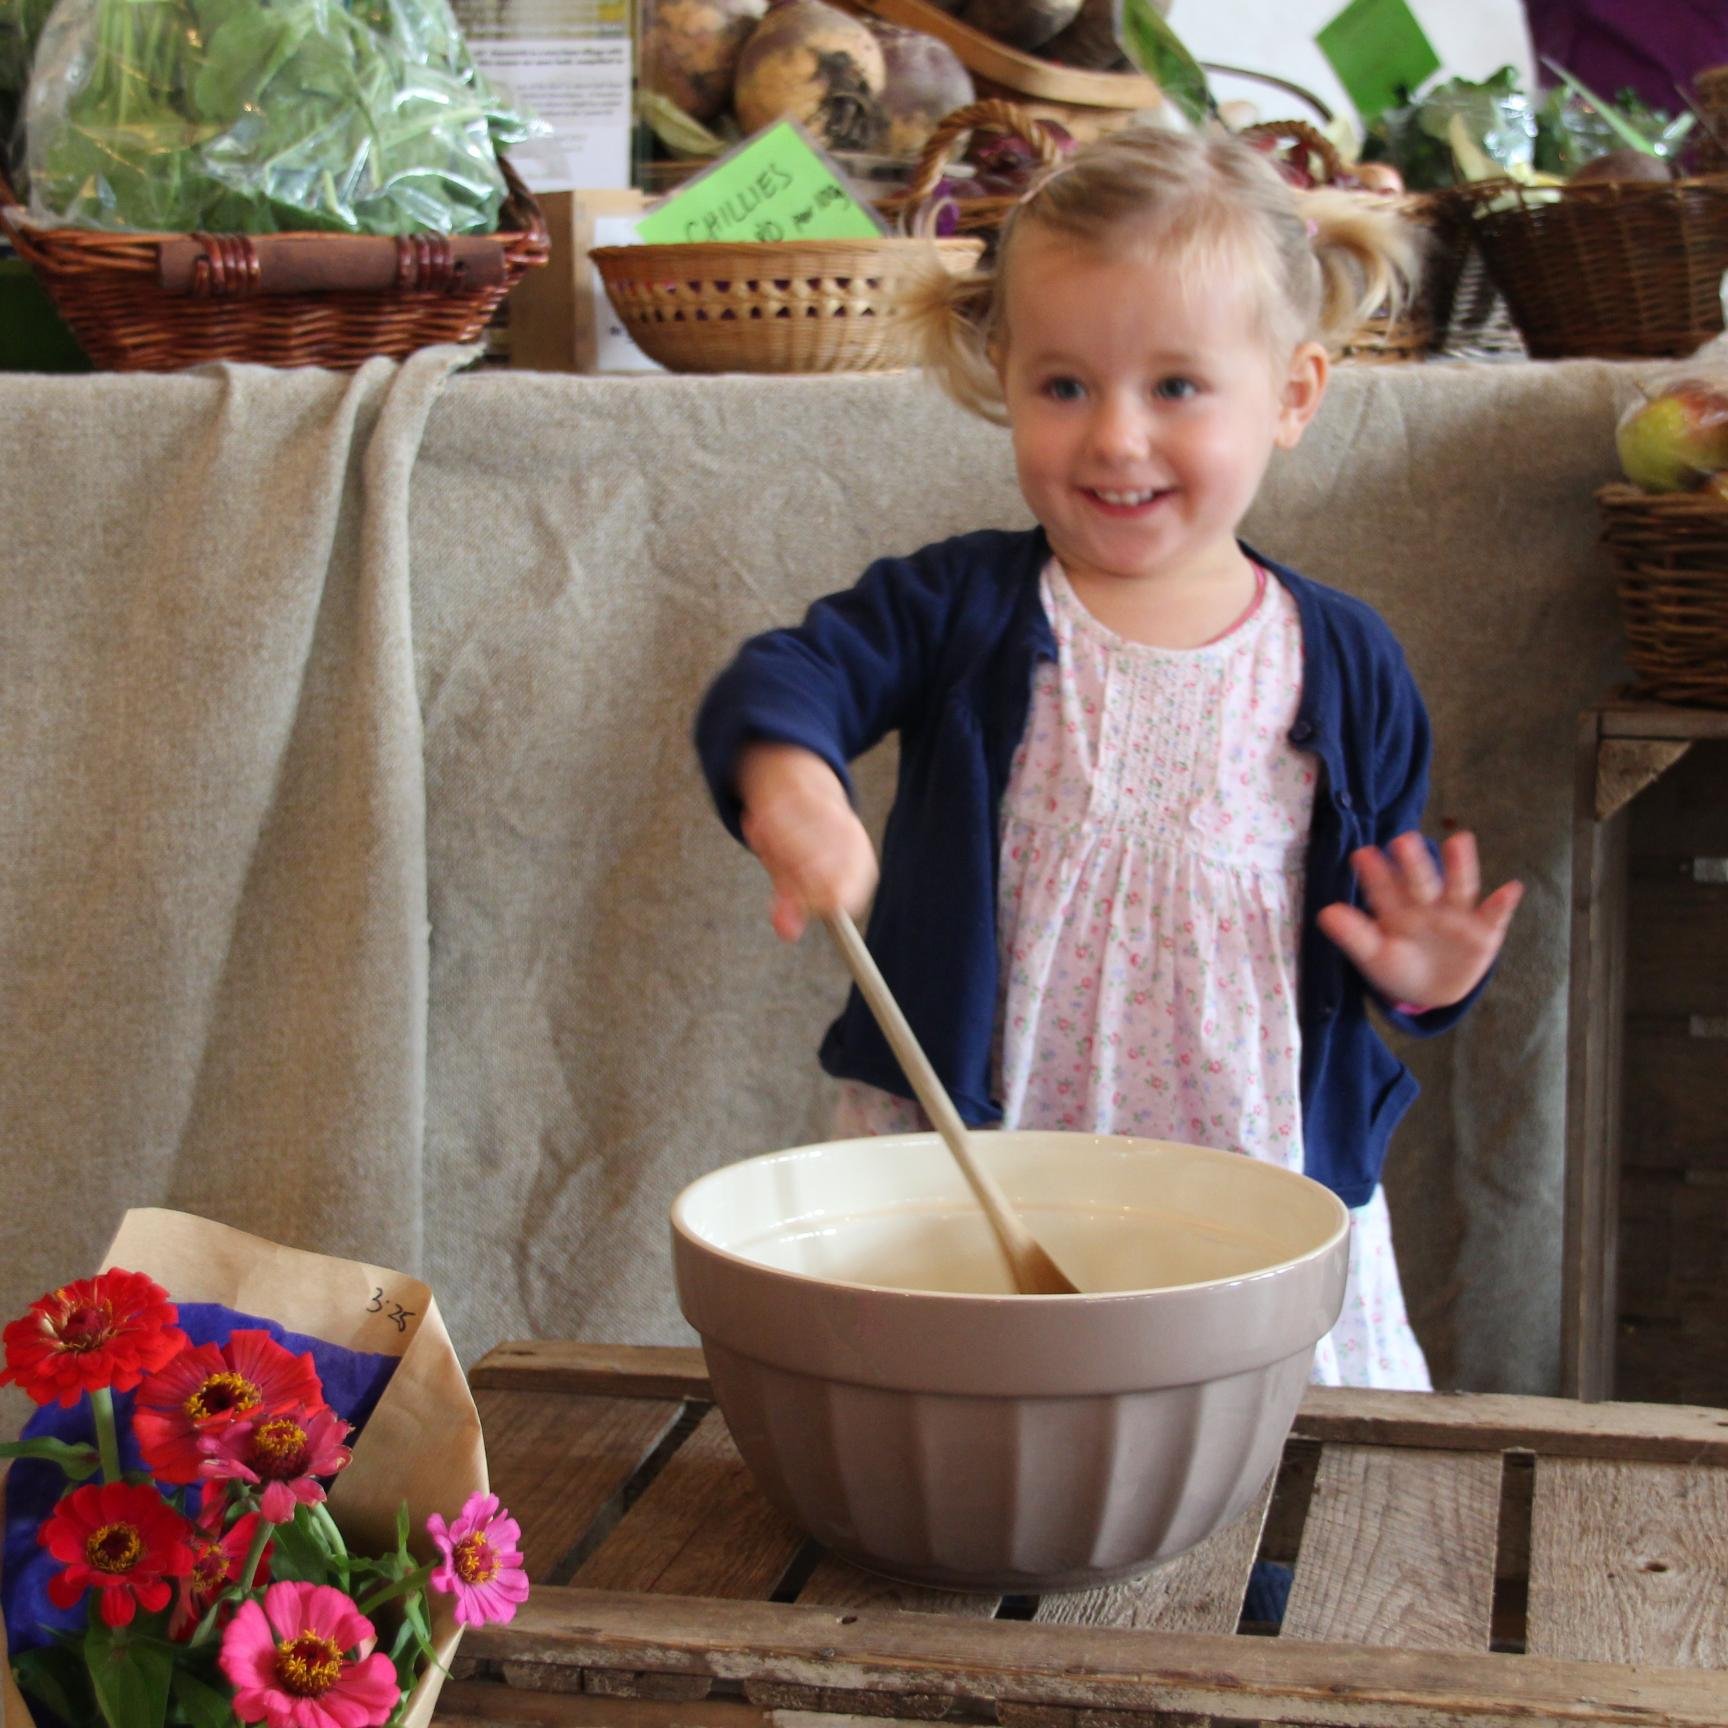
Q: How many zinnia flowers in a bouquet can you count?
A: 7